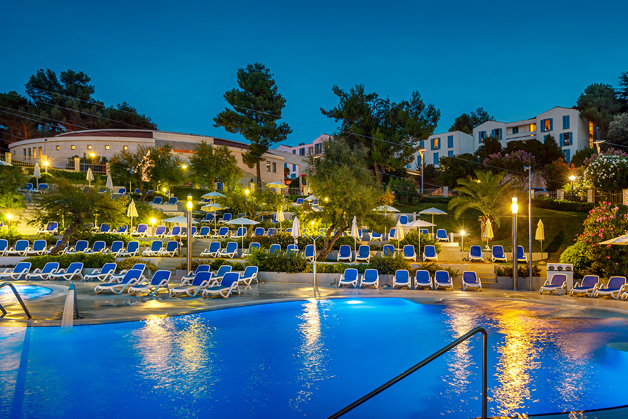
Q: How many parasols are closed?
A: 10